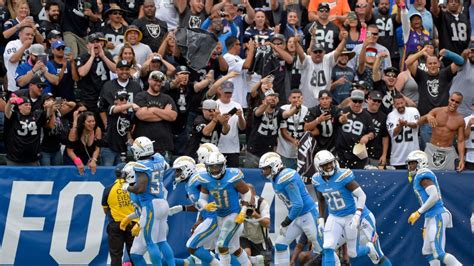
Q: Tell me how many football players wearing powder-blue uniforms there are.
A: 8